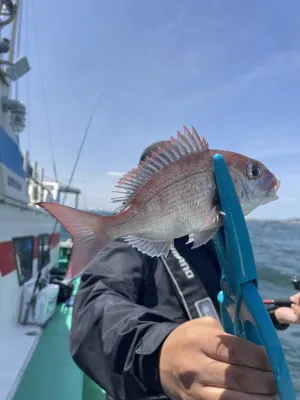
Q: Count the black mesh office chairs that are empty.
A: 0